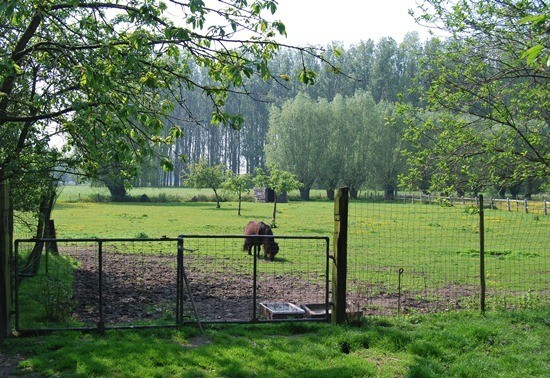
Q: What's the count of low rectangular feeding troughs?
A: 2